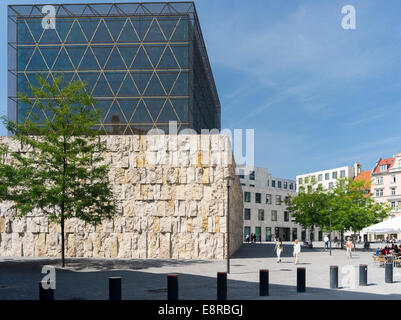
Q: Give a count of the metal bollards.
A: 9